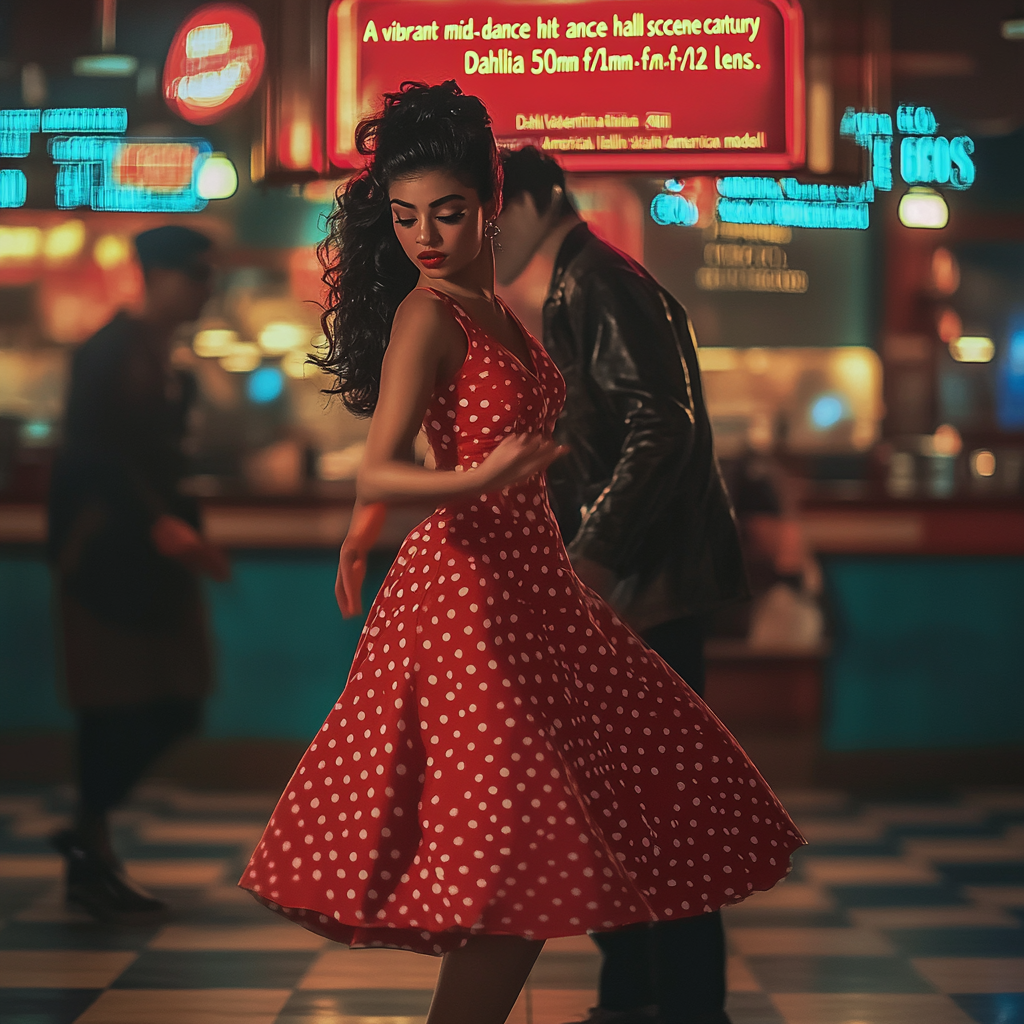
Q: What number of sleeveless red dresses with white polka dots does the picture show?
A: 1